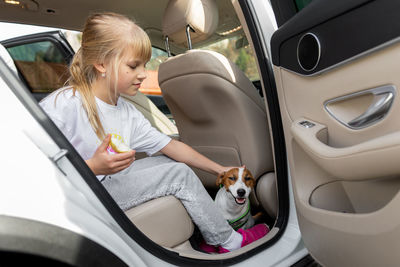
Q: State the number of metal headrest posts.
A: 2